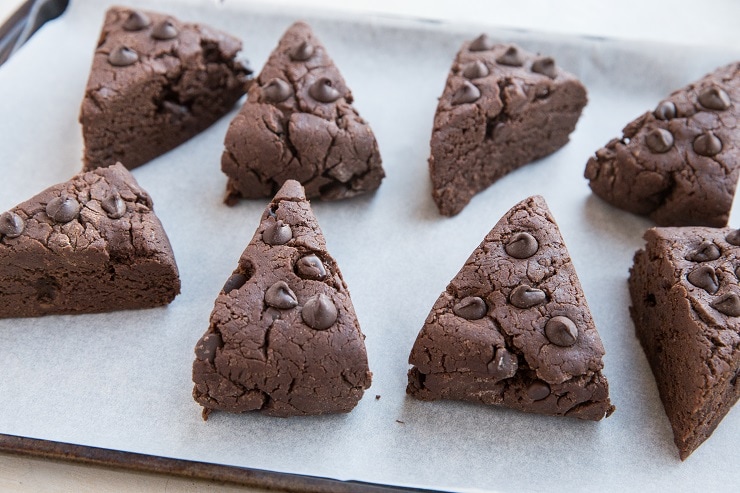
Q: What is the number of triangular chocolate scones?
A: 8